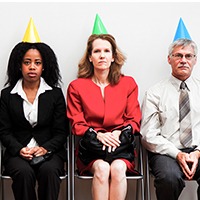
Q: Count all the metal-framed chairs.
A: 3